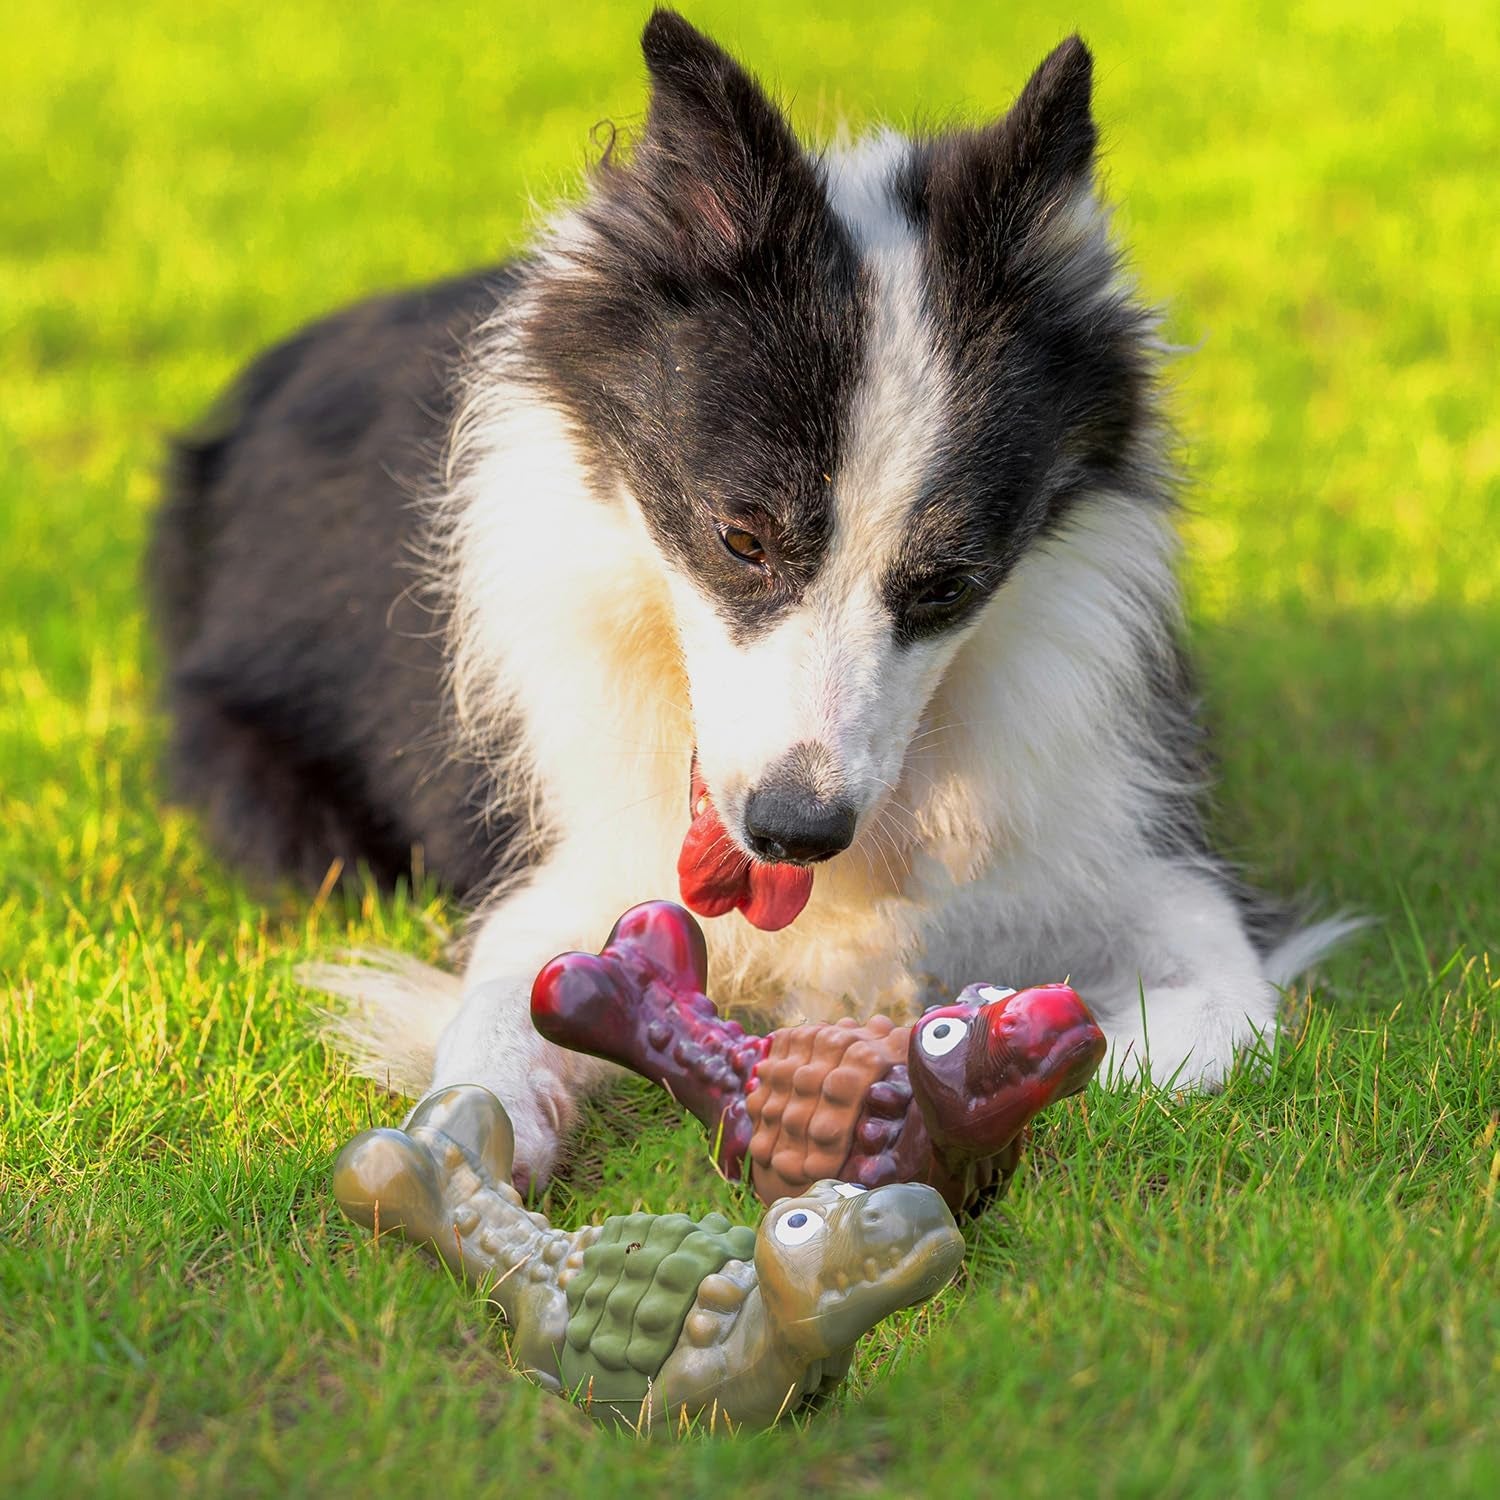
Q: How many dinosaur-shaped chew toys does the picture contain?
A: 2